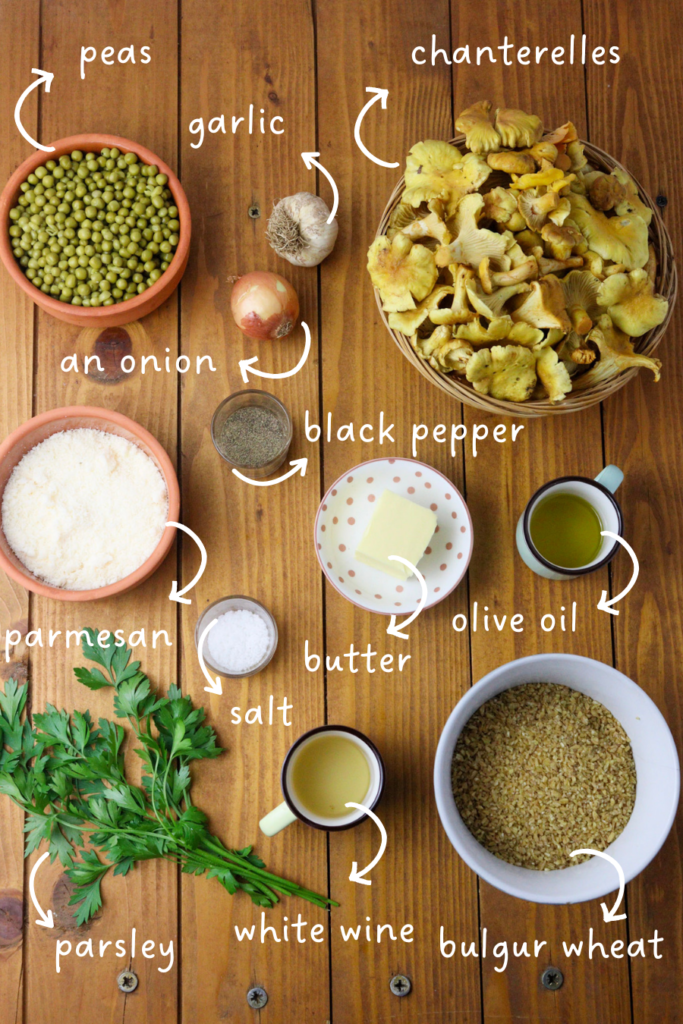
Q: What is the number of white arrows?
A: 12